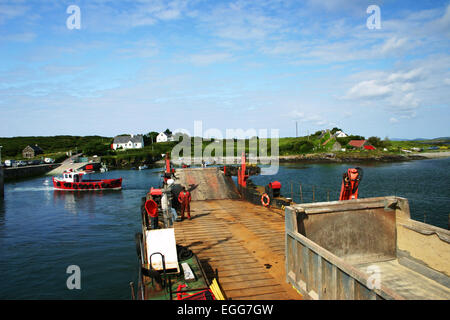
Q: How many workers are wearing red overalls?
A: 1